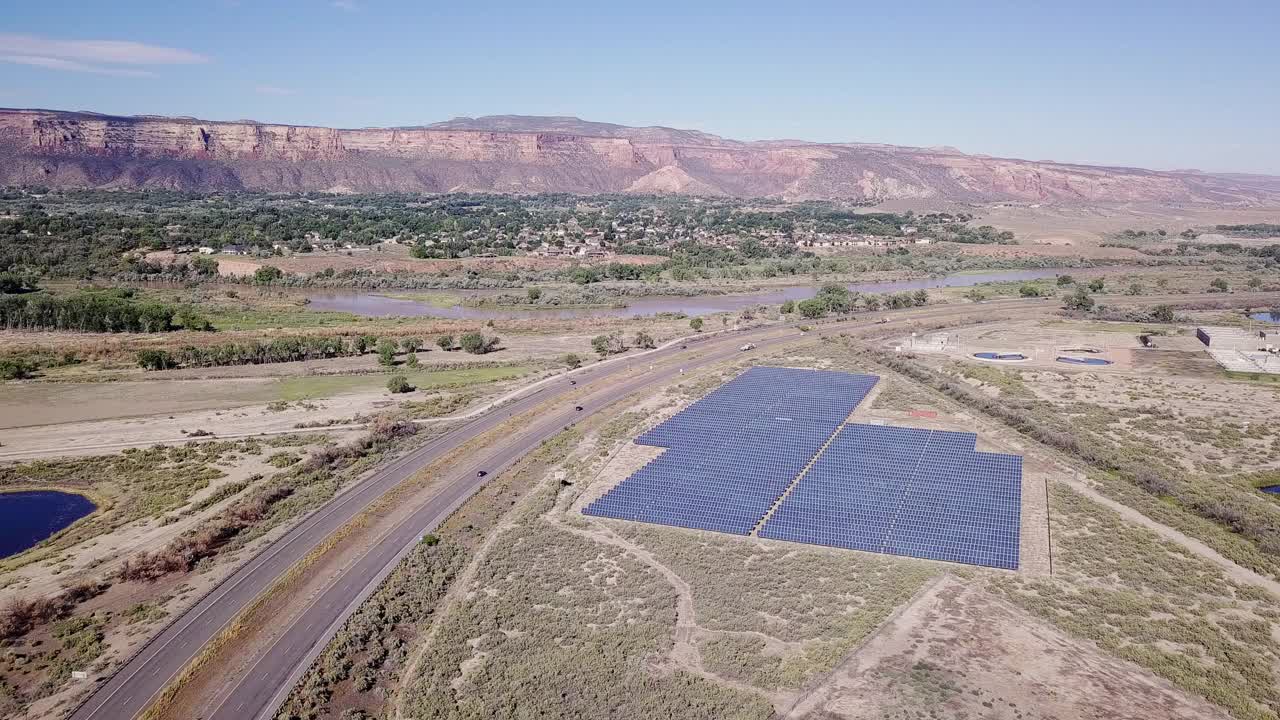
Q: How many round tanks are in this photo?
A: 2